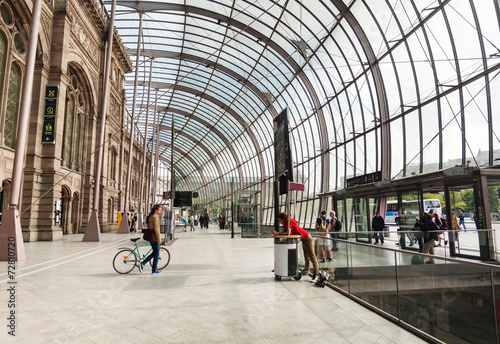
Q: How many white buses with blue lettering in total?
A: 1